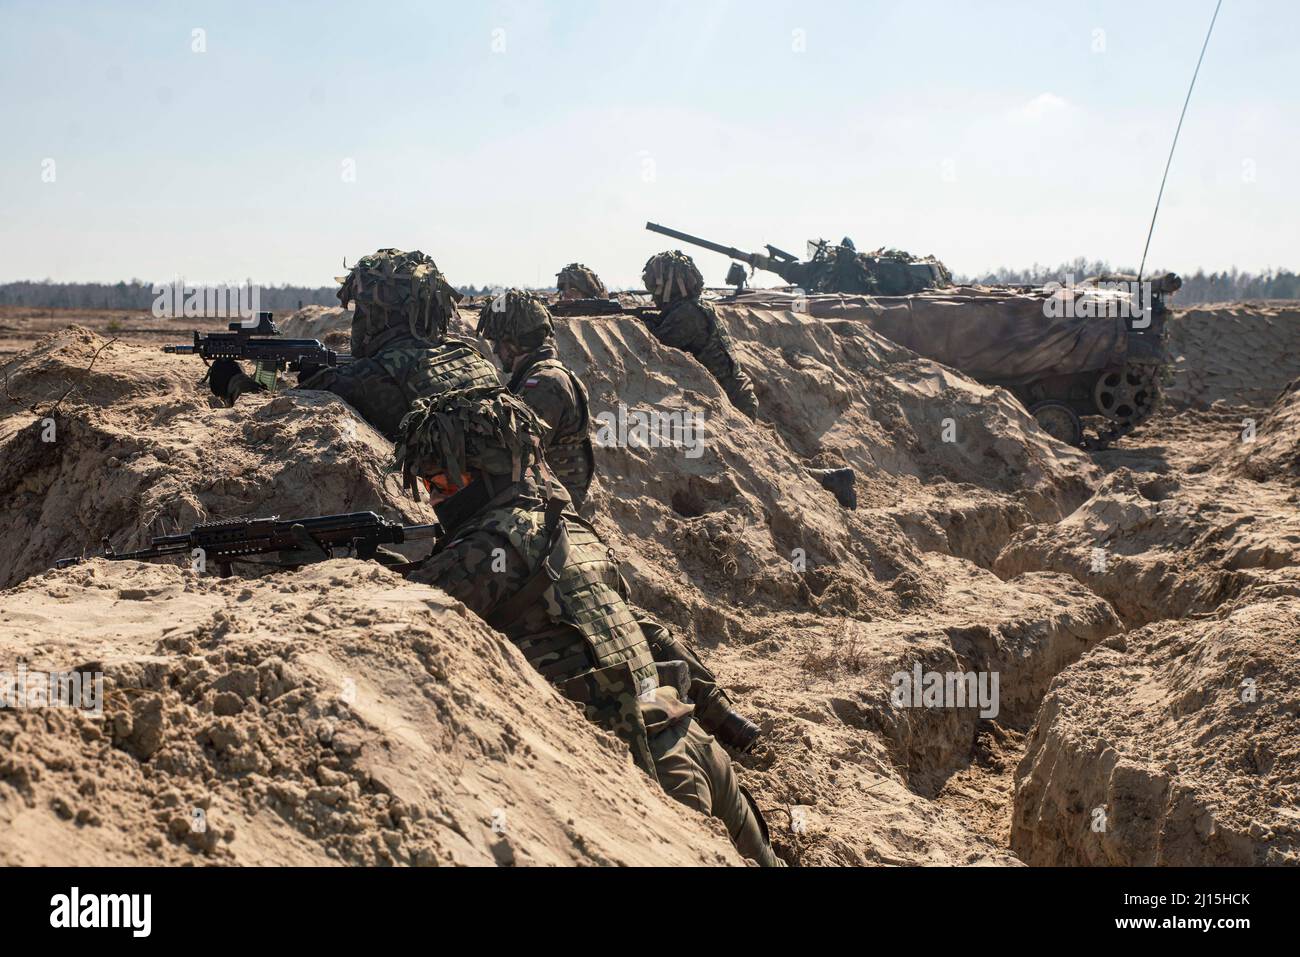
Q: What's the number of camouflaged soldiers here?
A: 5